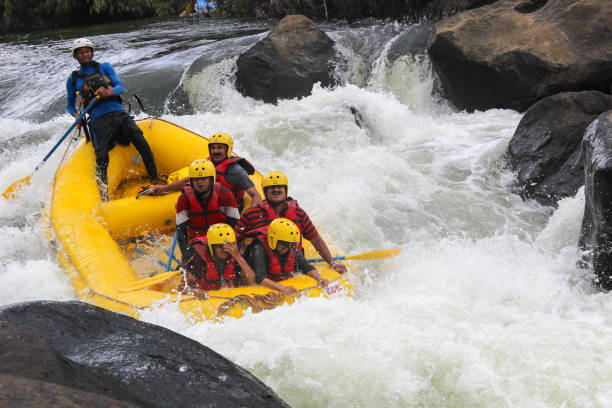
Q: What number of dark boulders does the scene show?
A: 5